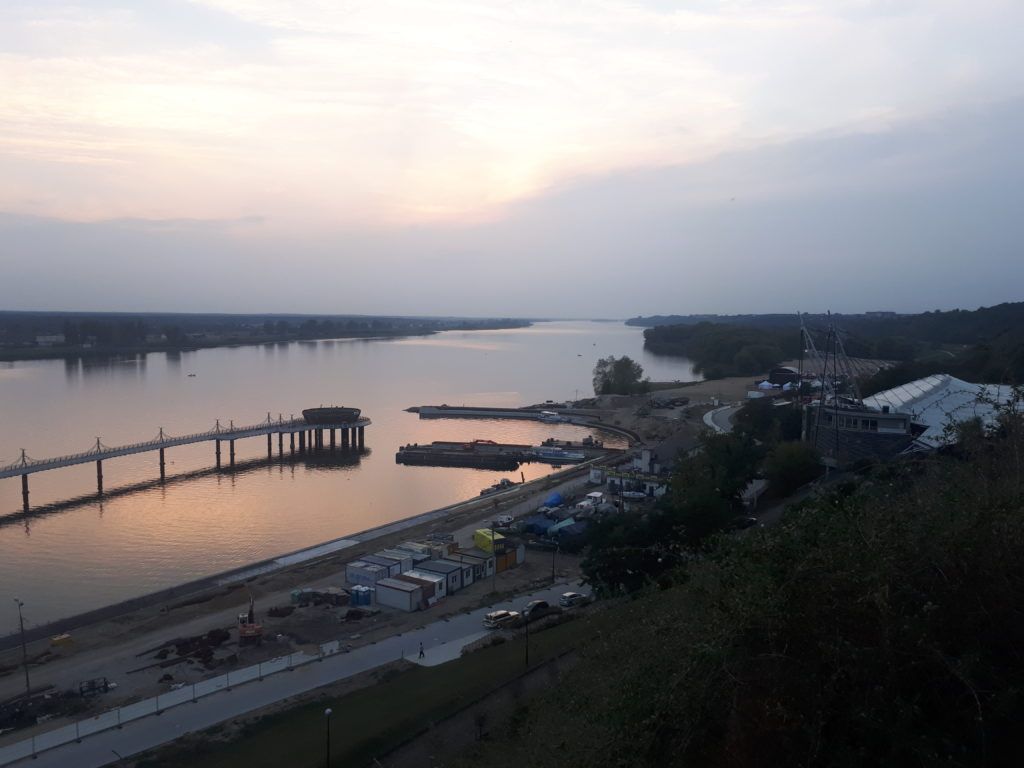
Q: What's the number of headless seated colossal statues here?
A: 0